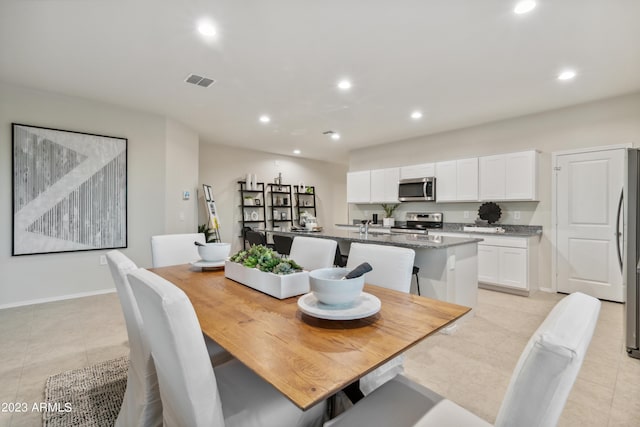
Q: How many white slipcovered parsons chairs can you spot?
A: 6